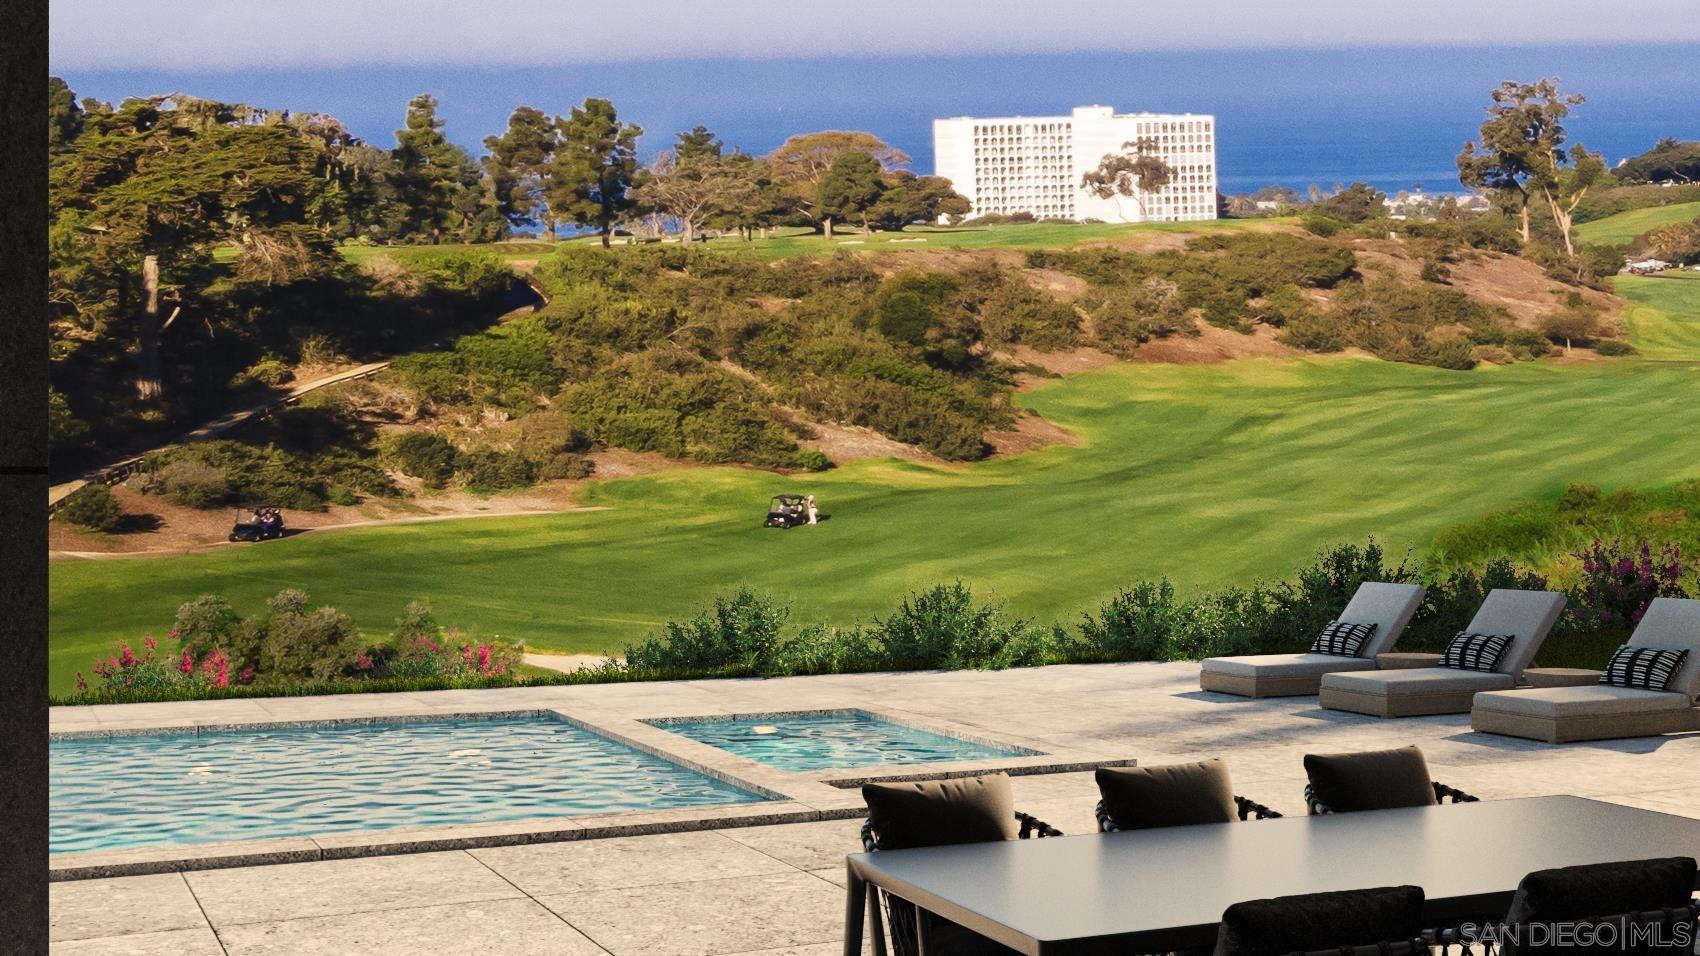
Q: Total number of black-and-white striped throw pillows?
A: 3